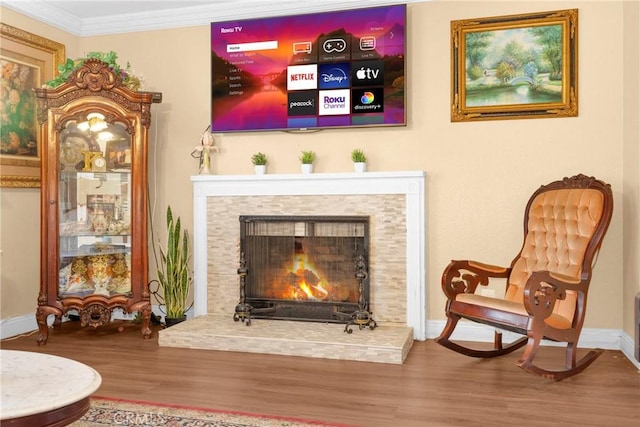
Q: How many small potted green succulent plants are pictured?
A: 3